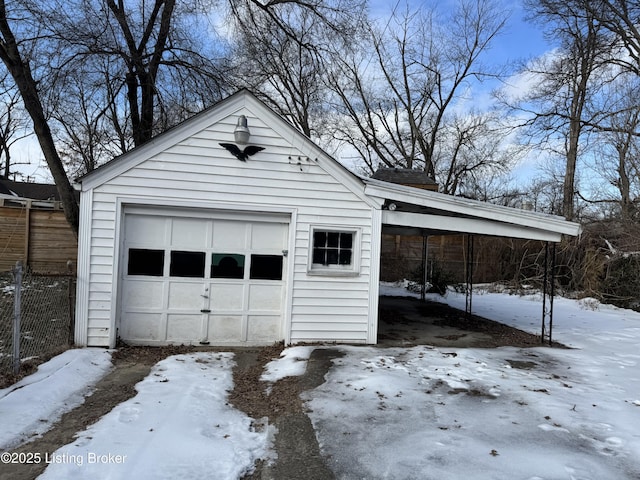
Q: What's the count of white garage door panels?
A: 12